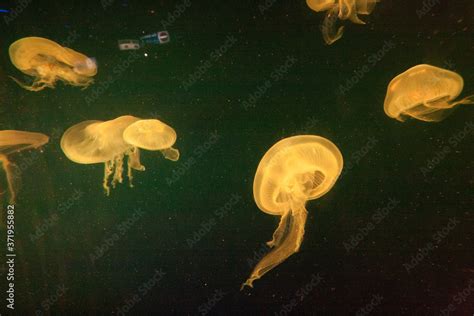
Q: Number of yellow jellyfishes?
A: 7